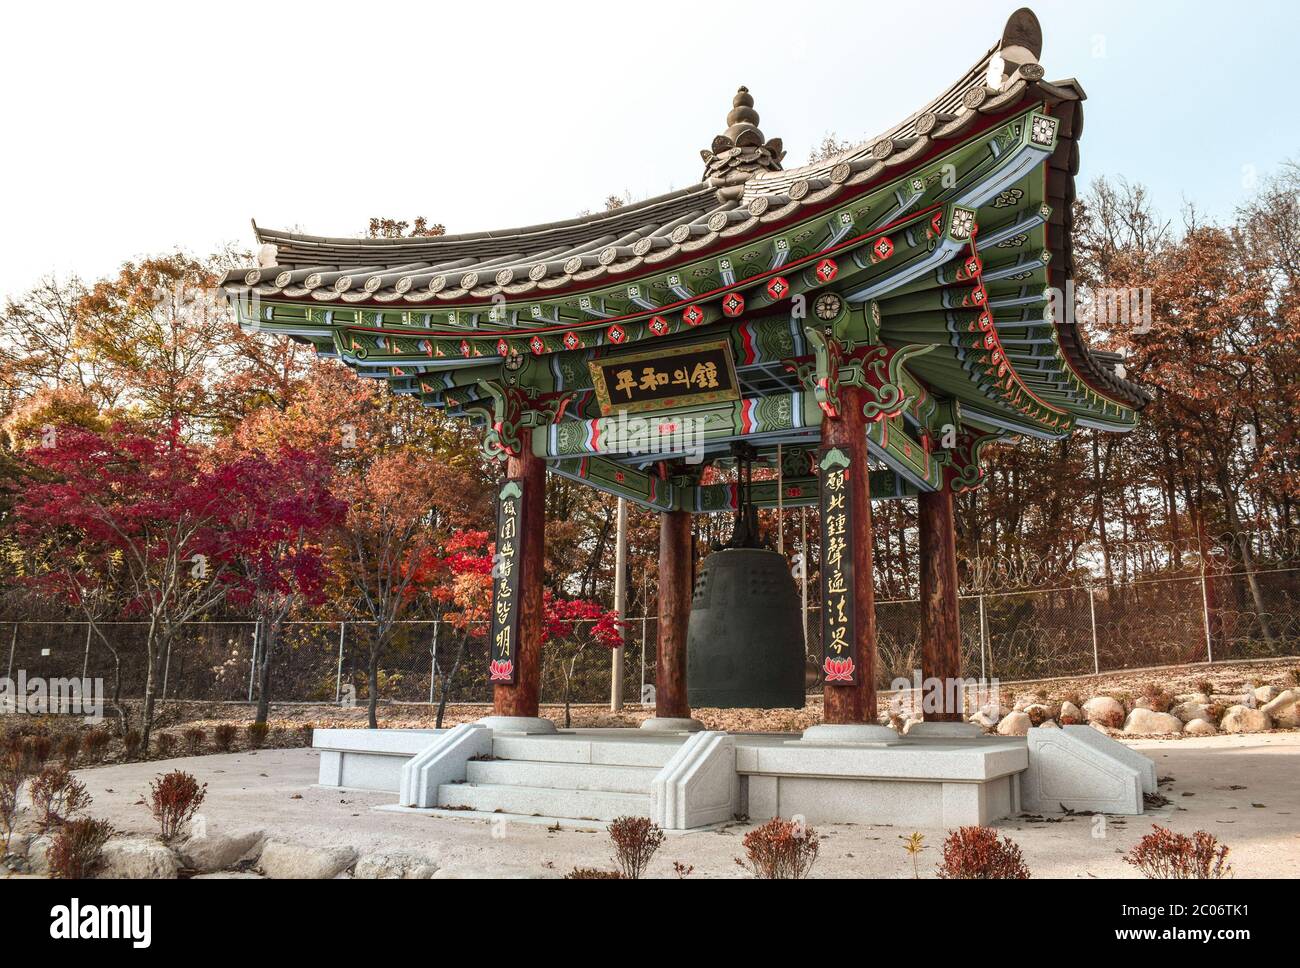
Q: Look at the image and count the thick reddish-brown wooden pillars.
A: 4